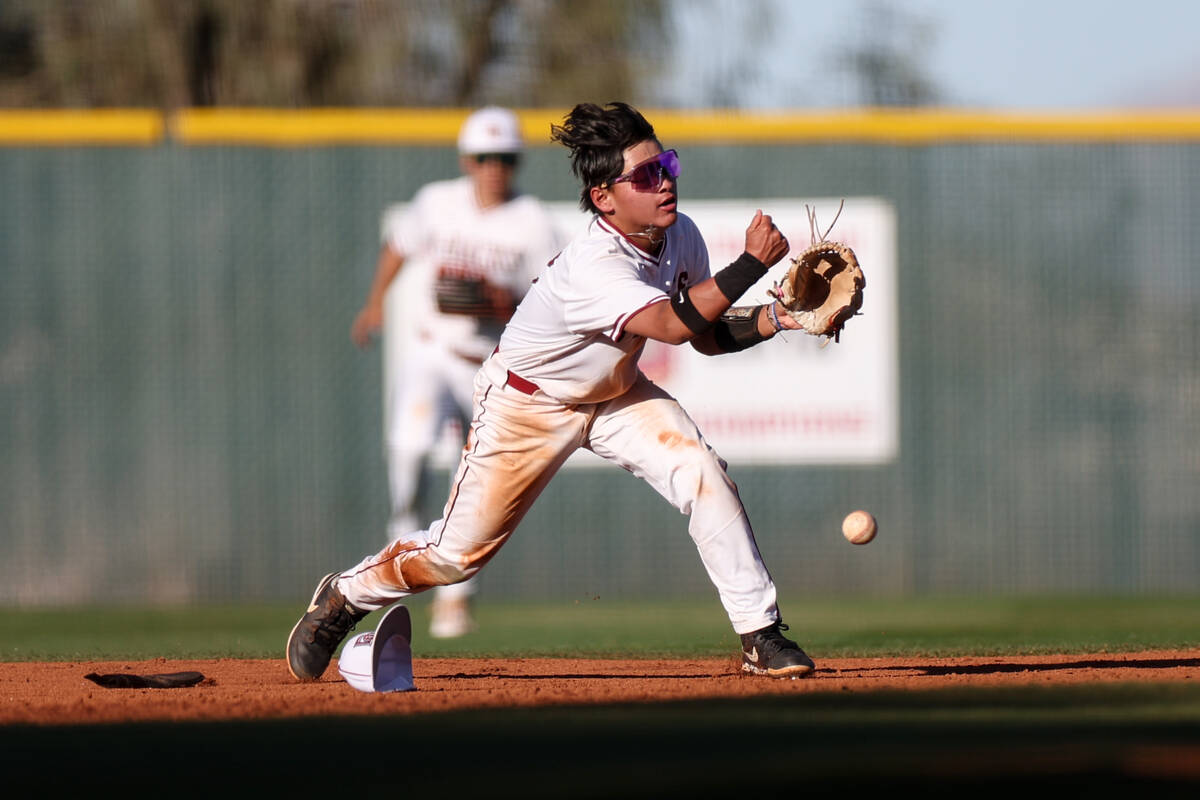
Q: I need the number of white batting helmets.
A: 0